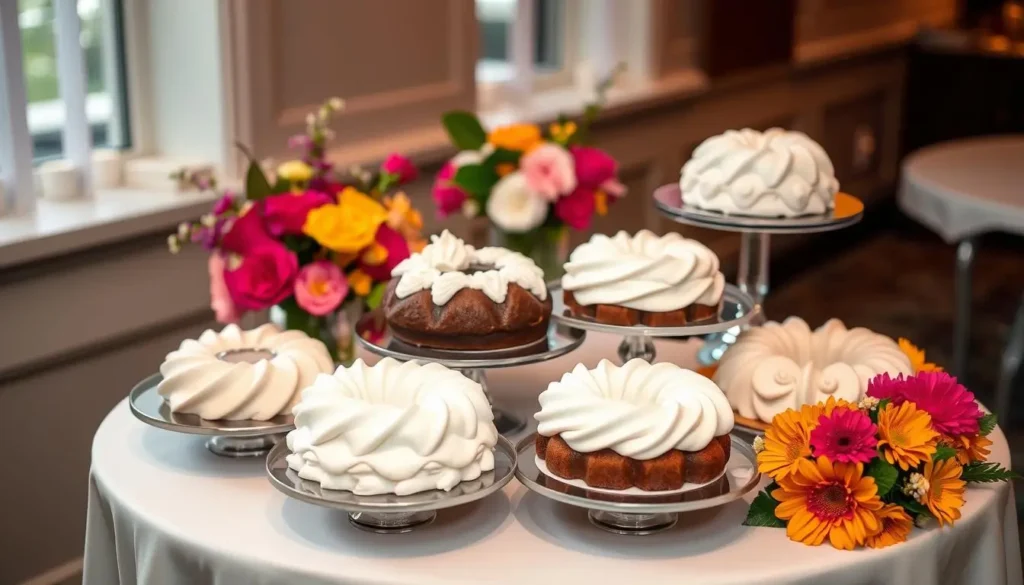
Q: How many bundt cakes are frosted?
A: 7